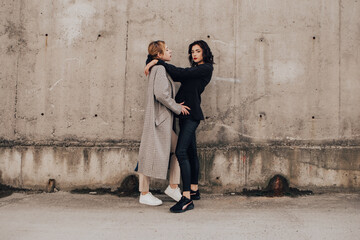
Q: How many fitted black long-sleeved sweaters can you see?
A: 1